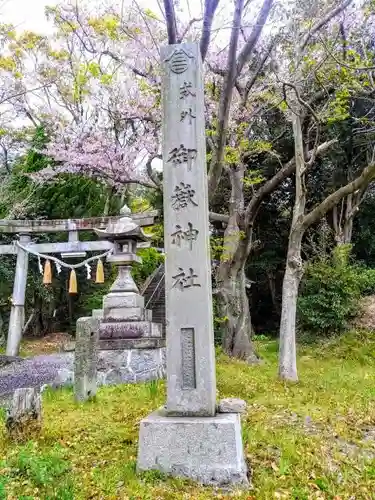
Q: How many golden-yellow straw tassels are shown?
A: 3